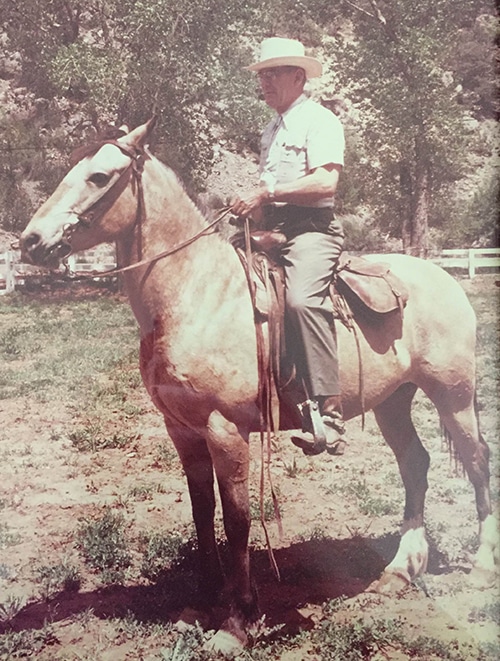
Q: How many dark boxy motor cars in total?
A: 0